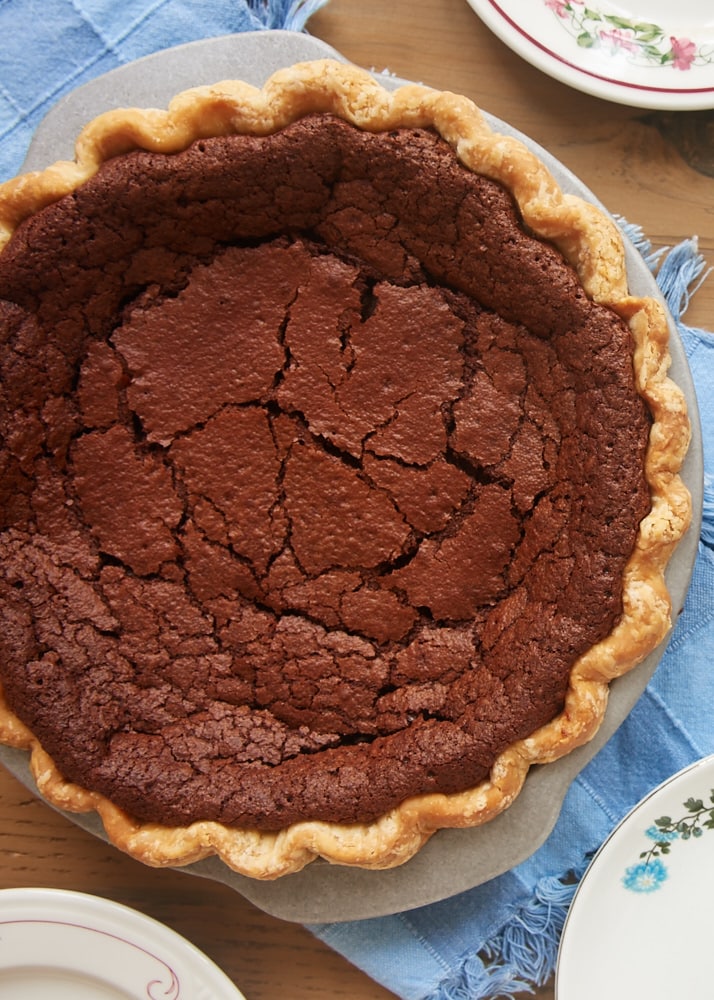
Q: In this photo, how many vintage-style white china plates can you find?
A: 3